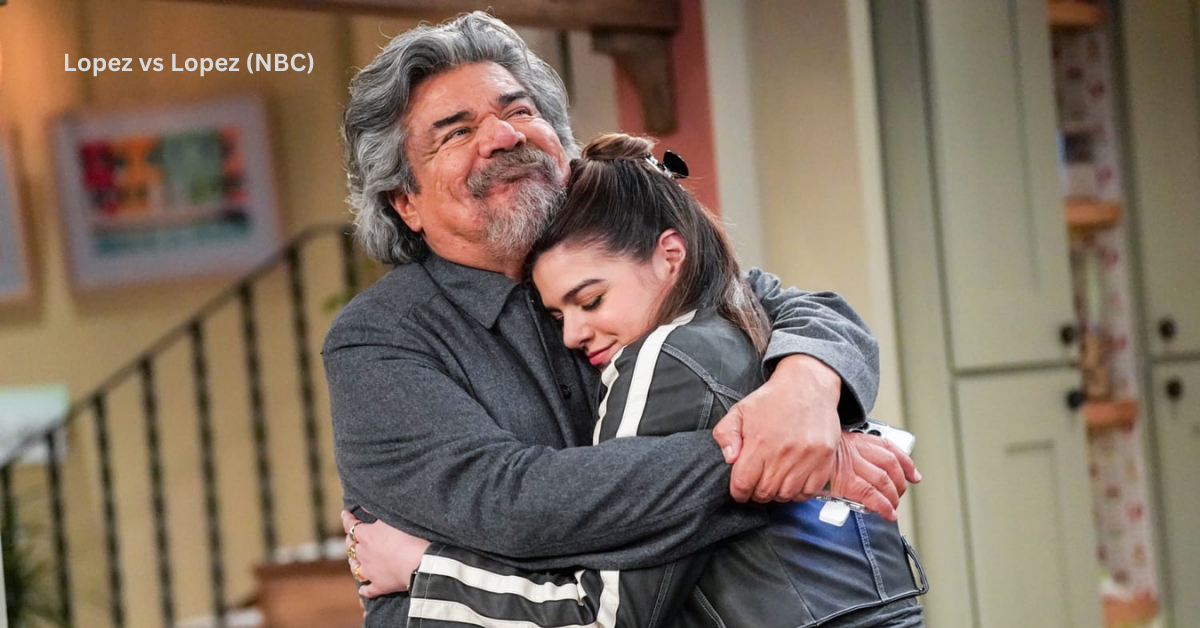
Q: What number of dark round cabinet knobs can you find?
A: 4